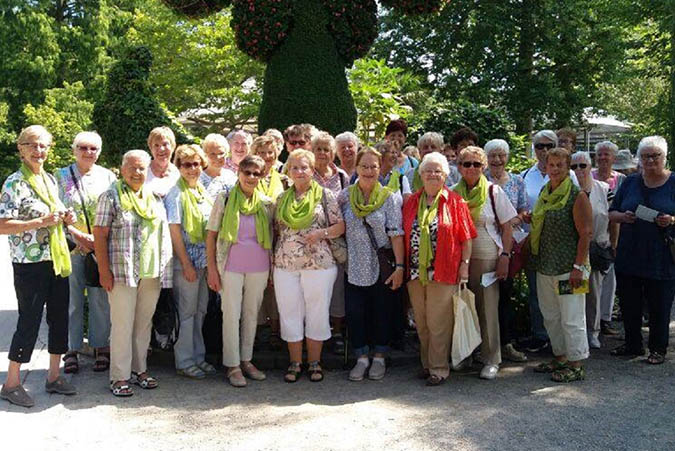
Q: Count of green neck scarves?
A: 12